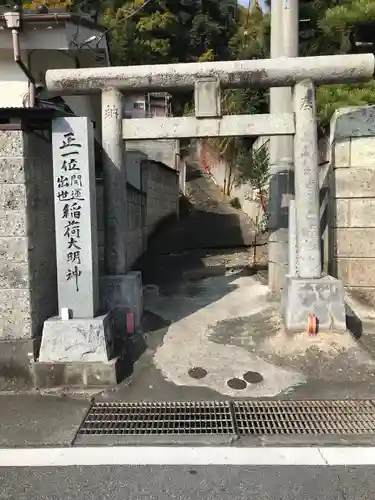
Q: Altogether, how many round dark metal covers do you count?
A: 3